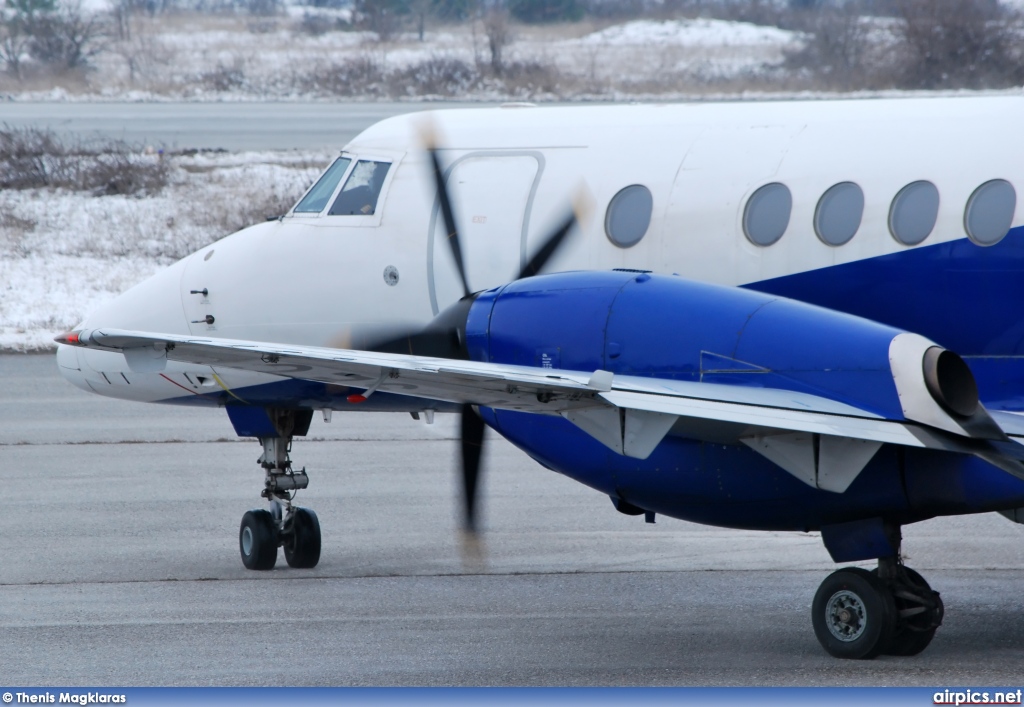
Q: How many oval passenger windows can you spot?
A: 5